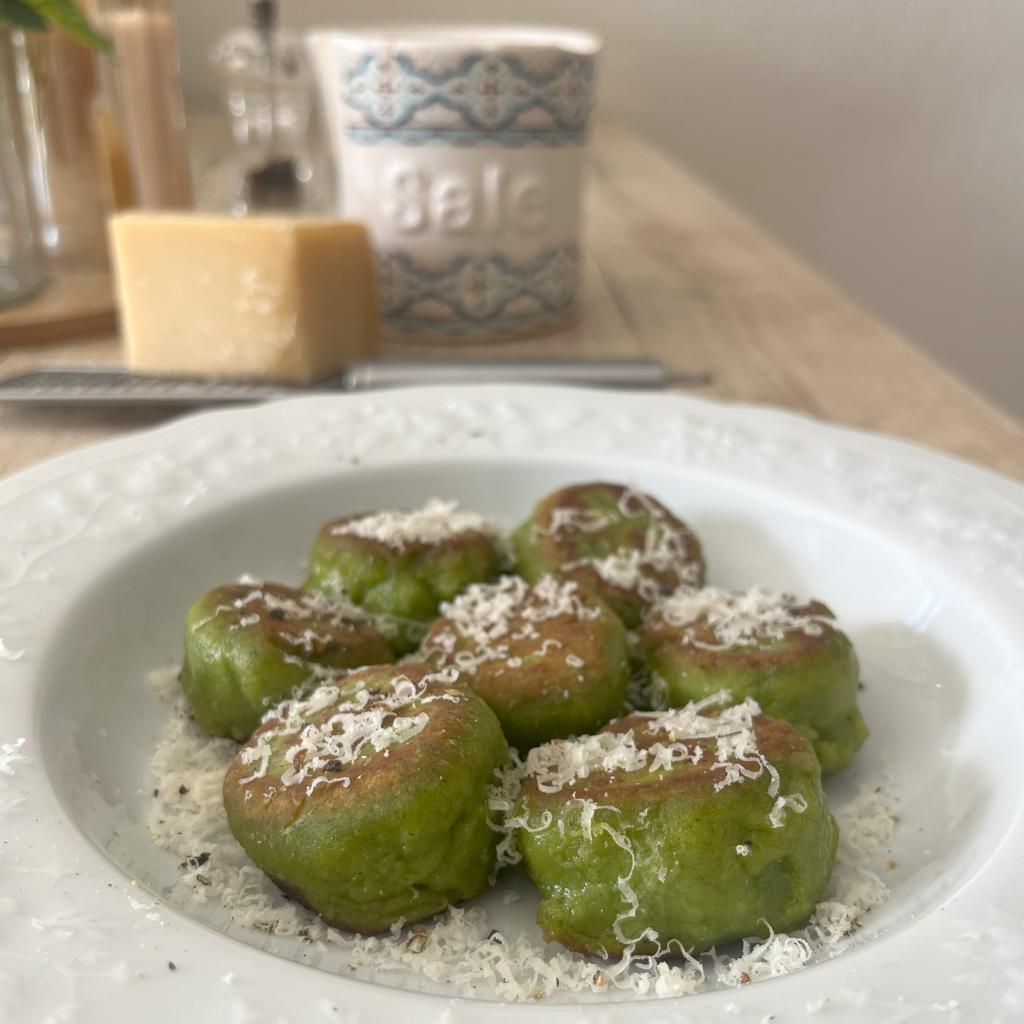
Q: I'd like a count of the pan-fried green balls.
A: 7